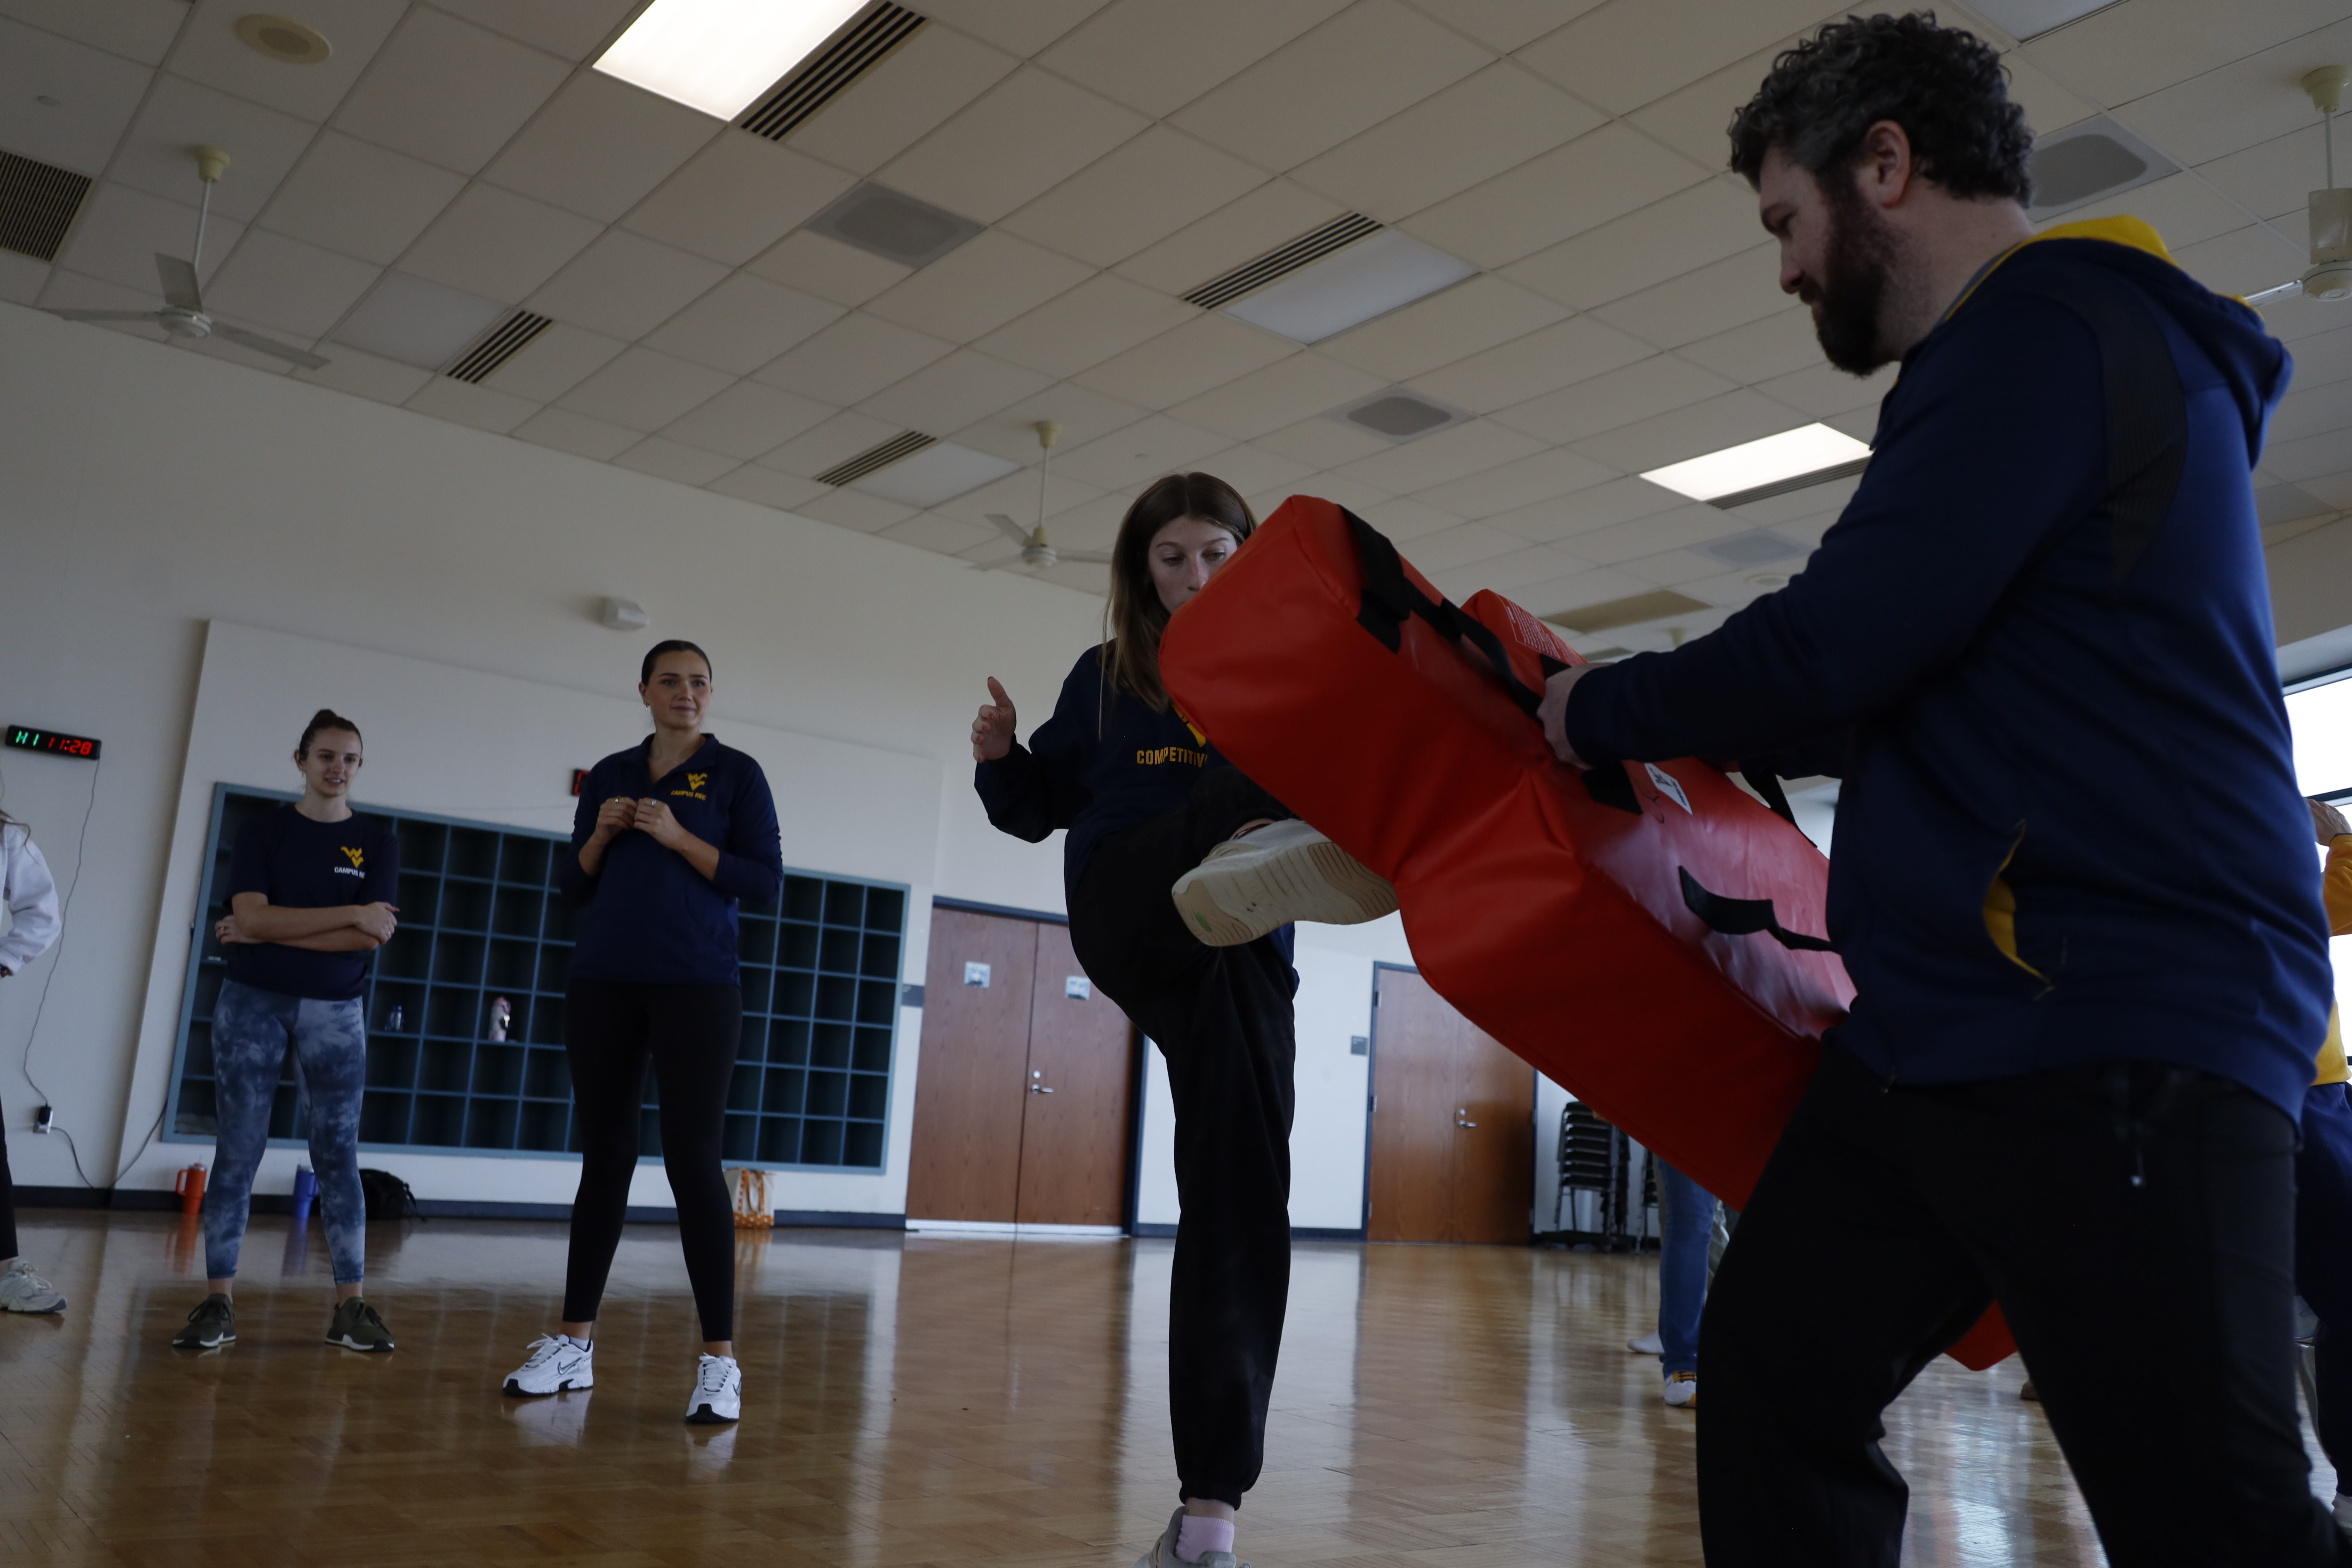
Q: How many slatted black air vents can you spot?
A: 6